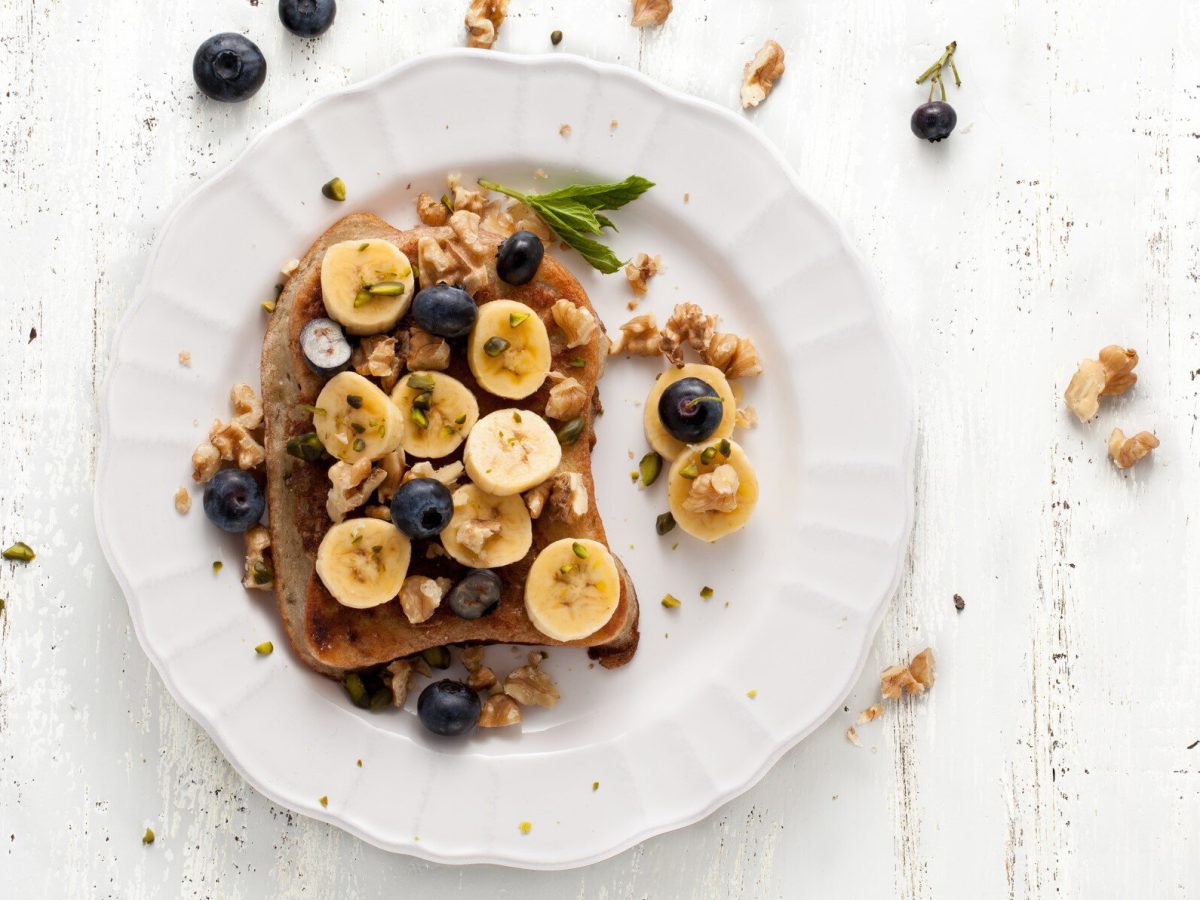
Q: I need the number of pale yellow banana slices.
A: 10